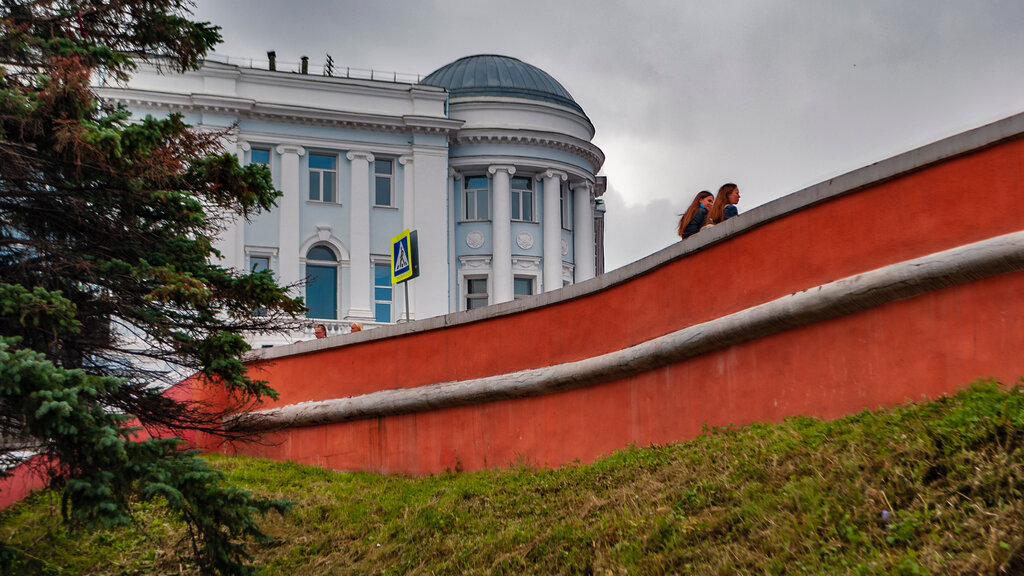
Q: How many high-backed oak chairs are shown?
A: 0